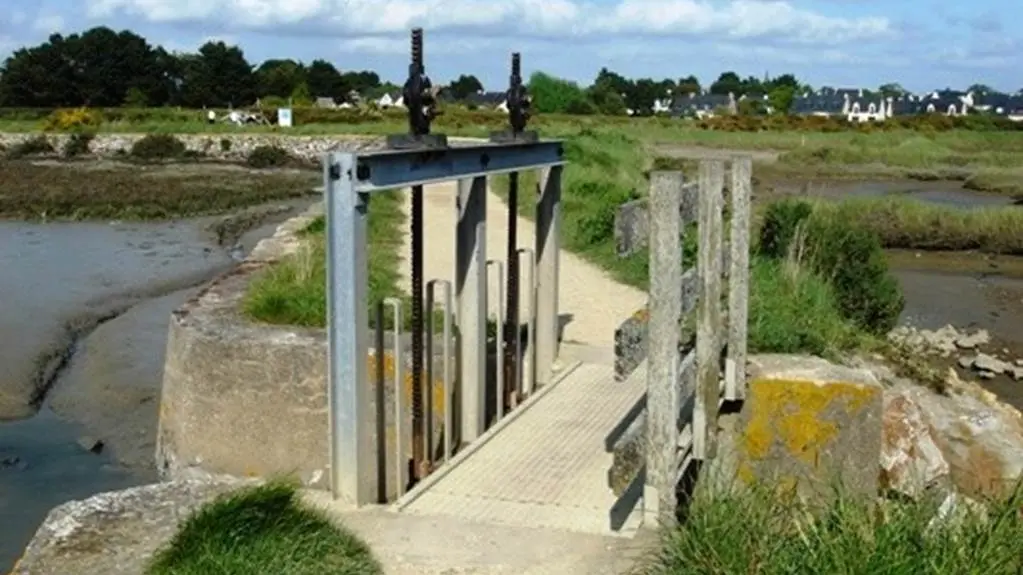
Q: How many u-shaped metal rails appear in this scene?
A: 4